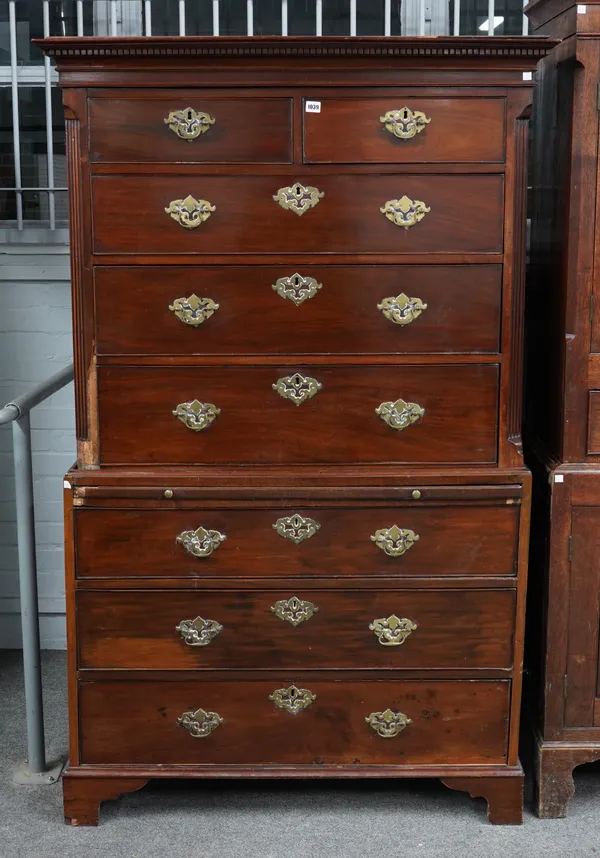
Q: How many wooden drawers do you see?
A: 8